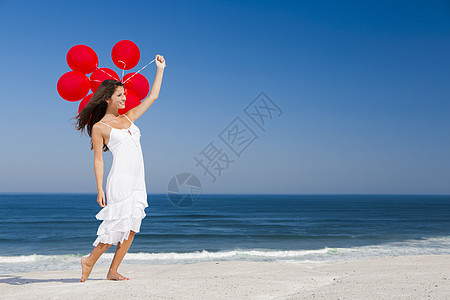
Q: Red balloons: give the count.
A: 7